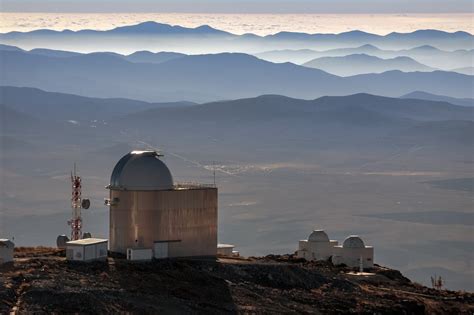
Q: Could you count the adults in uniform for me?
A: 0